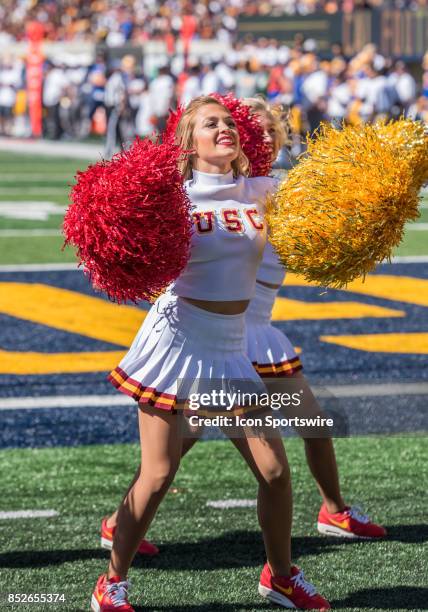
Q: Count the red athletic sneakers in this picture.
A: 4